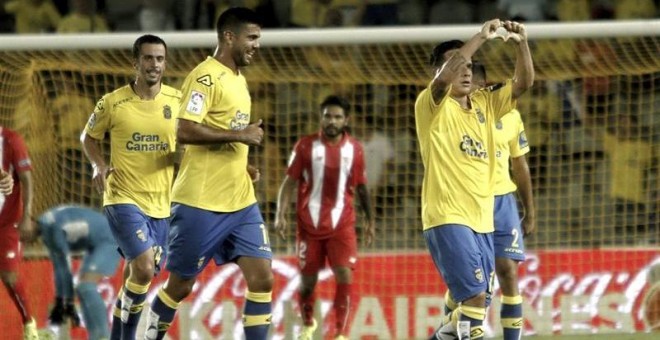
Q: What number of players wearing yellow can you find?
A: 4